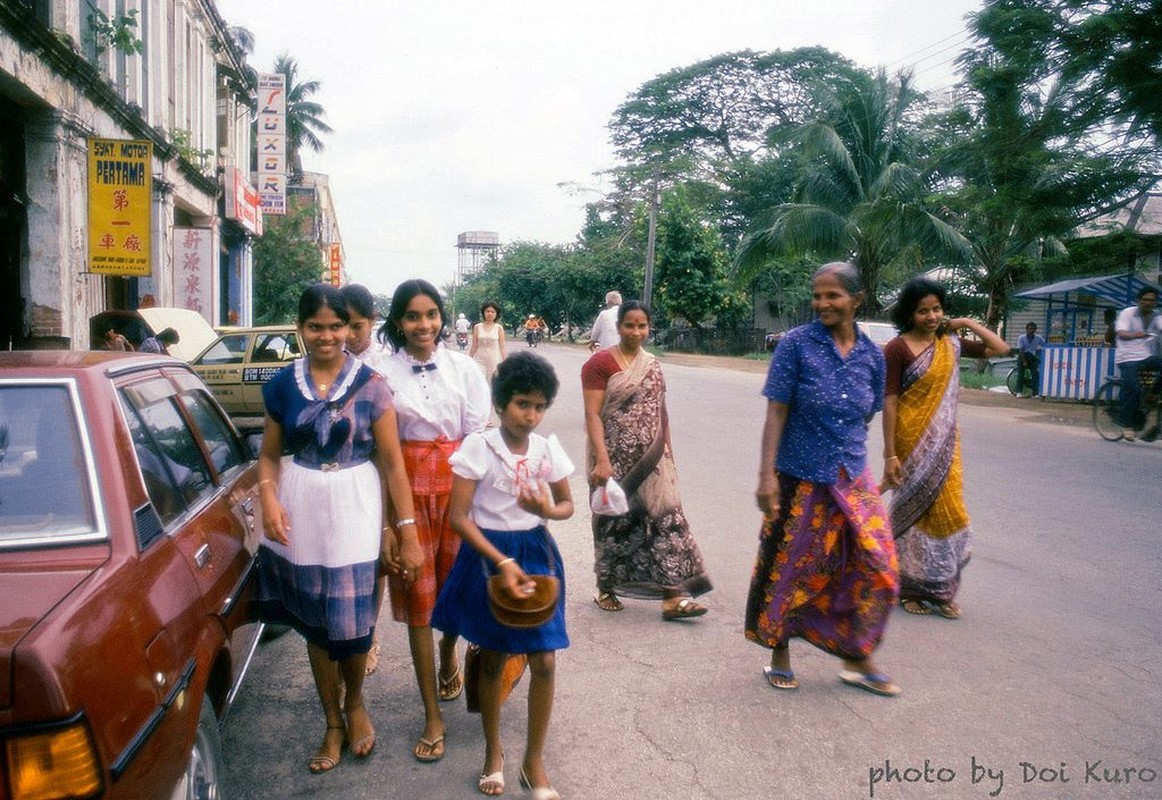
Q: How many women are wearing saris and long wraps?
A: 3